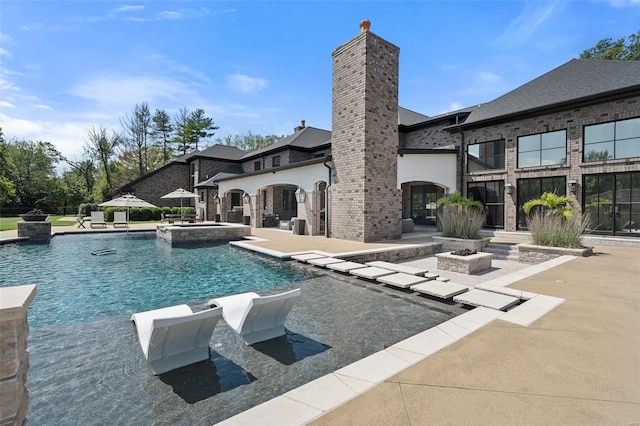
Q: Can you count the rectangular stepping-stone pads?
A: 7